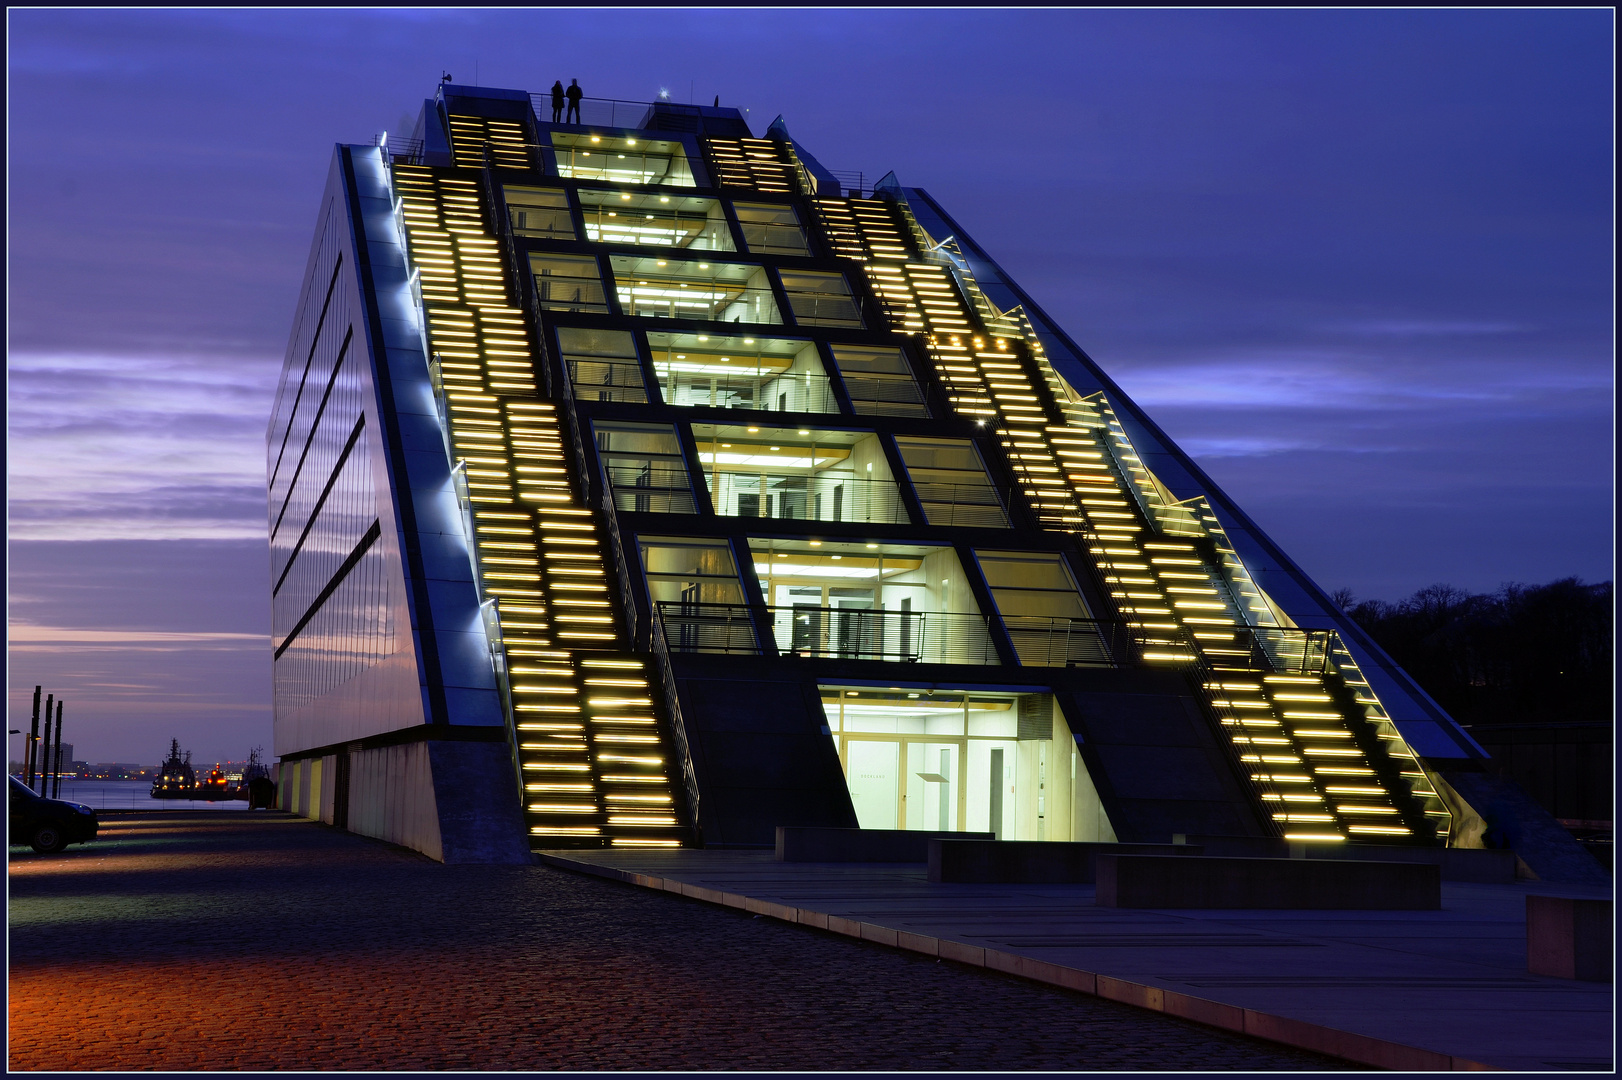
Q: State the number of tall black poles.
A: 3